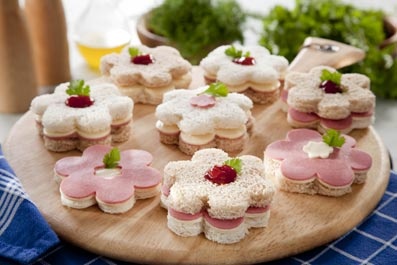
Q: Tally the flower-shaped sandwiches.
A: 8